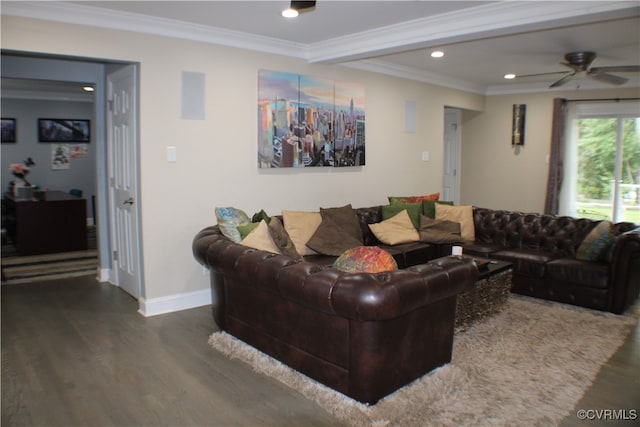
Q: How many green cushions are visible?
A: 4